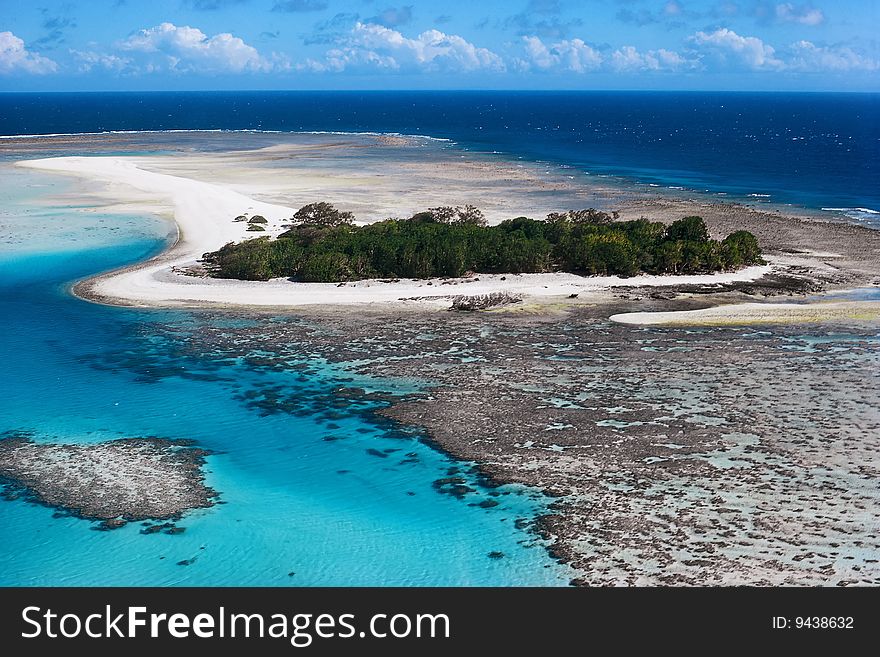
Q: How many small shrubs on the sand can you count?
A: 3